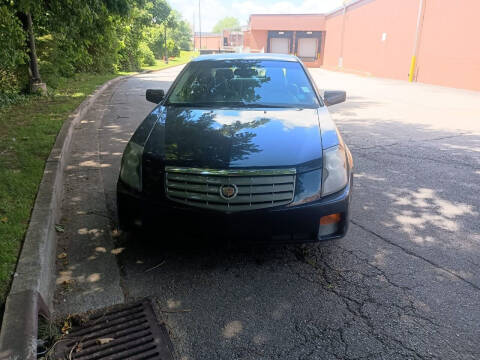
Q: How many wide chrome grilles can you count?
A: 1